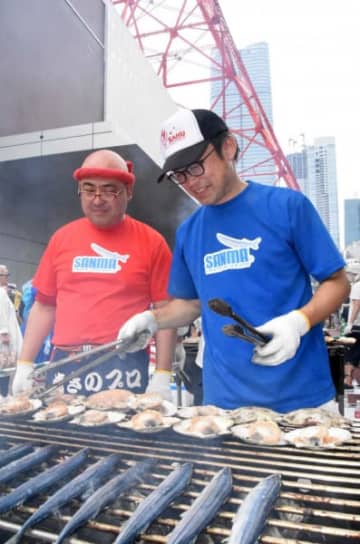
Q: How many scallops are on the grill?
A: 13